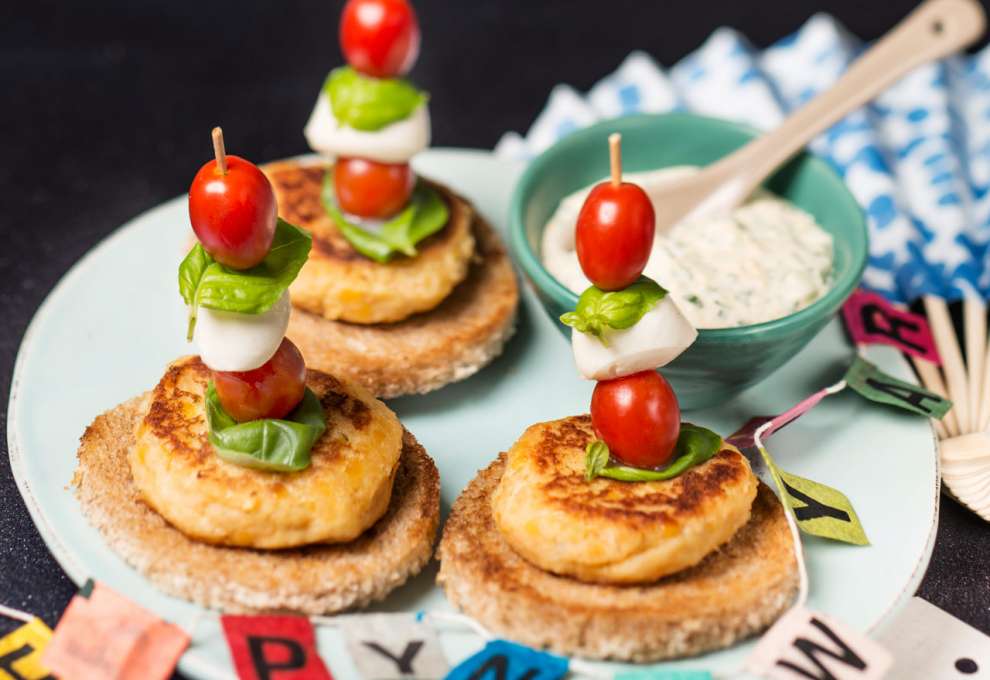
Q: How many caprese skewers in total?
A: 3